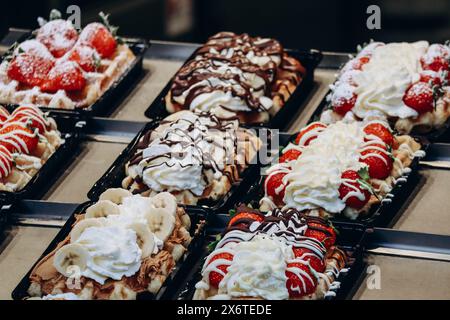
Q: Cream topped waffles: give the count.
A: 6